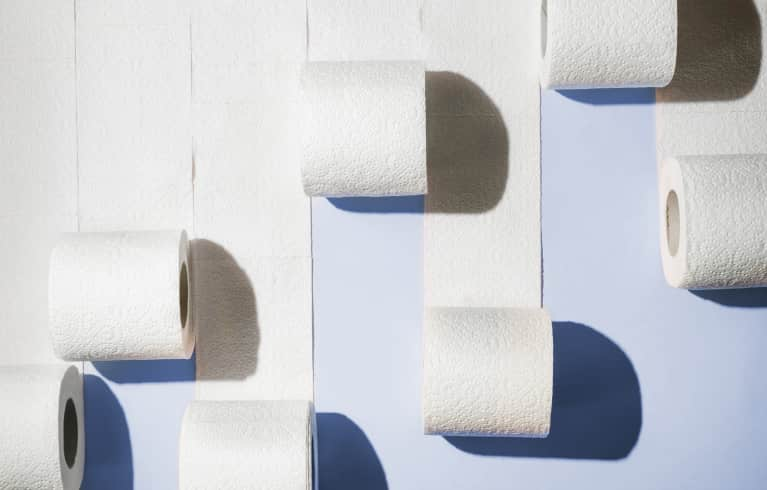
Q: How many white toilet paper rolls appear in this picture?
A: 7